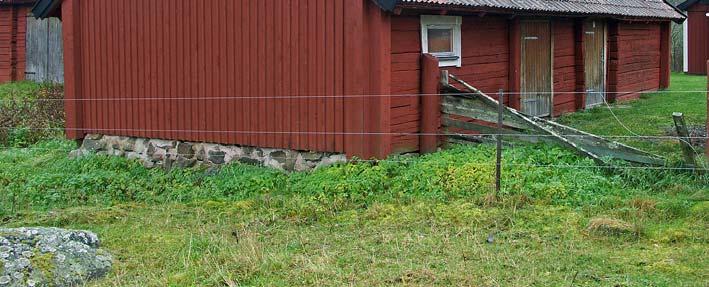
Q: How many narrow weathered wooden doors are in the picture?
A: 2